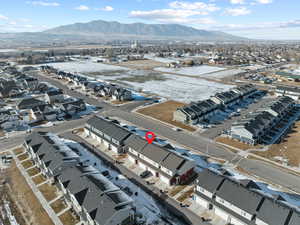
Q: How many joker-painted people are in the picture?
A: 0